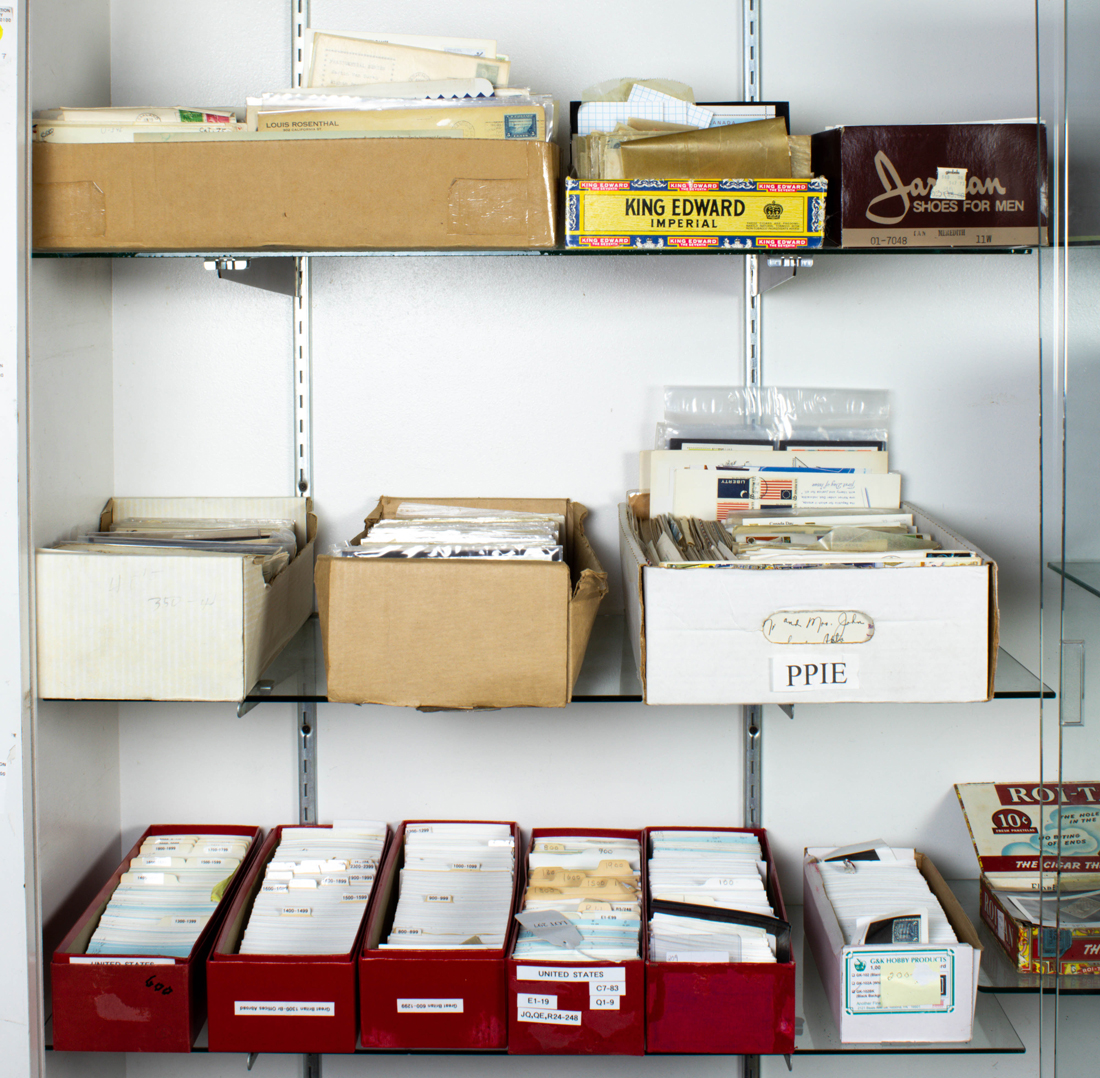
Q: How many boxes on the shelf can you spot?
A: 13